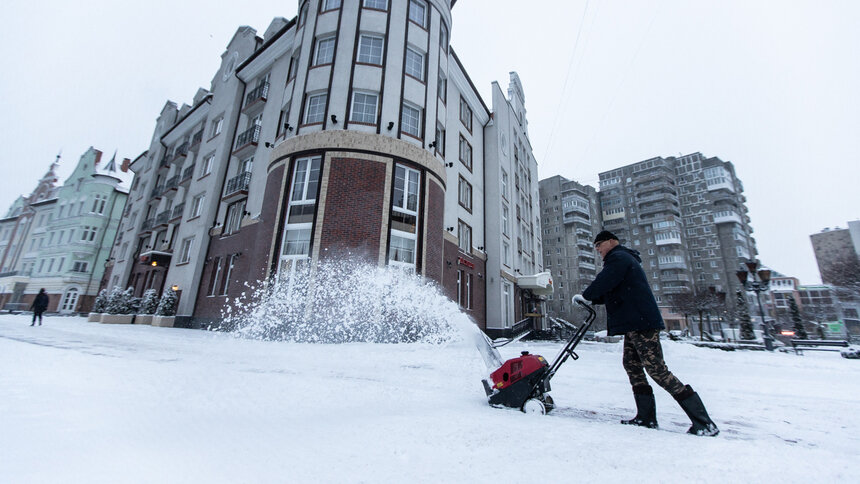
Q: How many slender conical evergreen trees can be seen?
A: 2